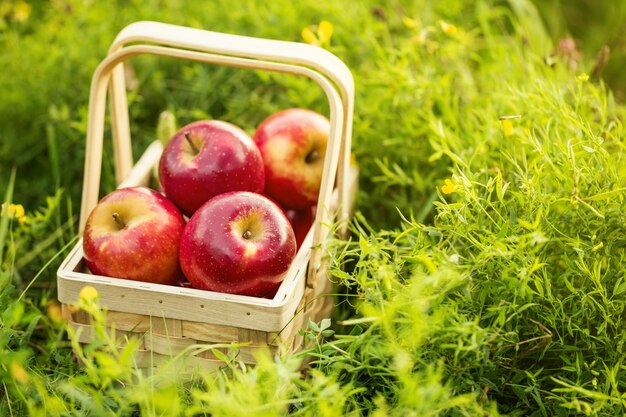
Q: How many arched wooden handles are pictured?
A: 2